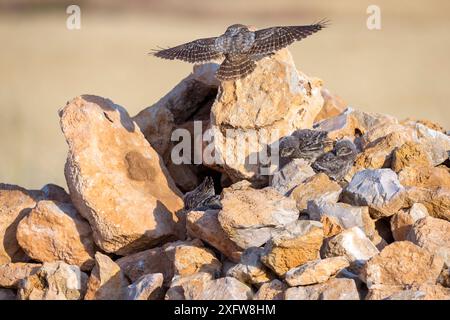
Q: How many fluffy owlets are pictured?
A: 3